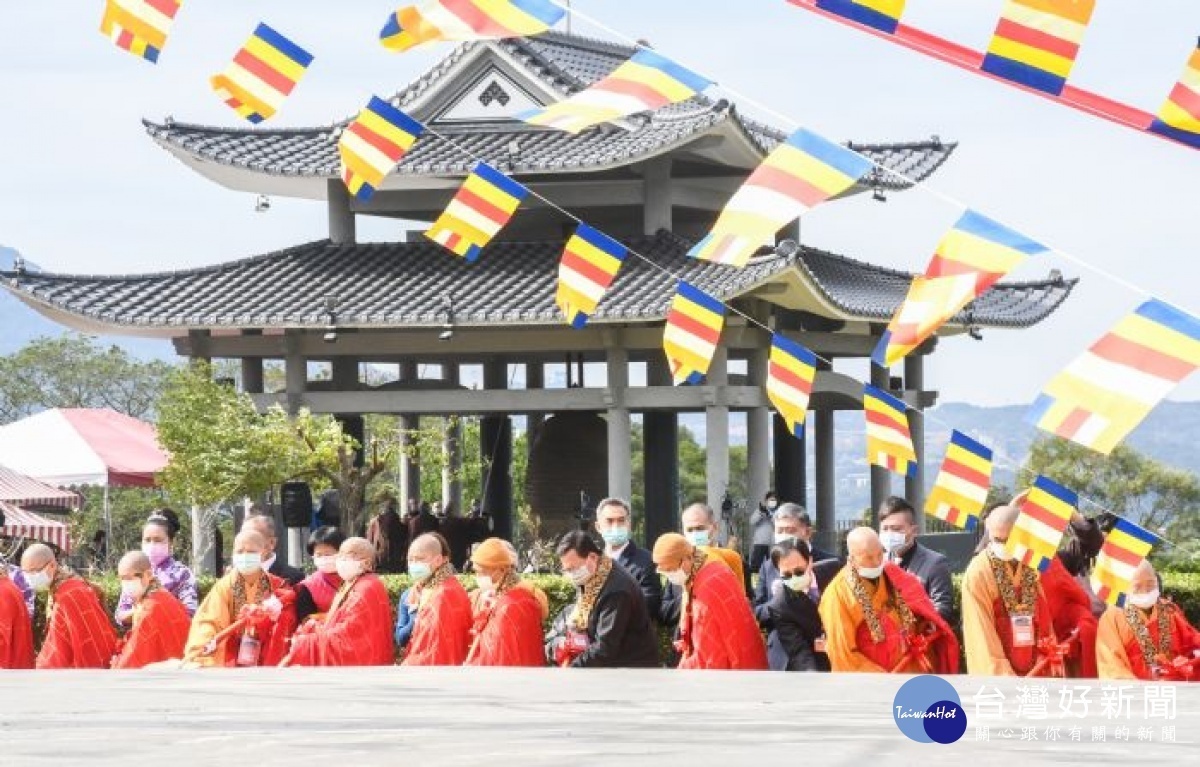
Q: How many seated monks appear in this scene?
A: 11